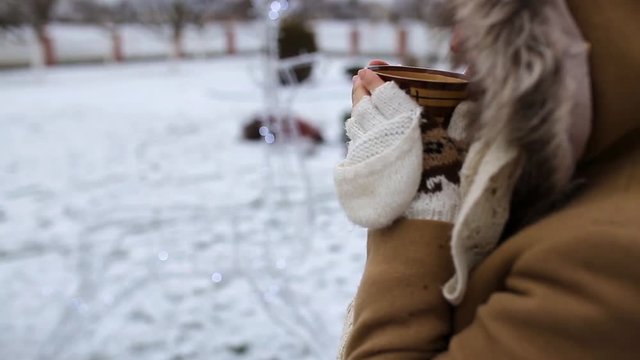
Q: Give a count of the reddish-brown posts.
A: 6